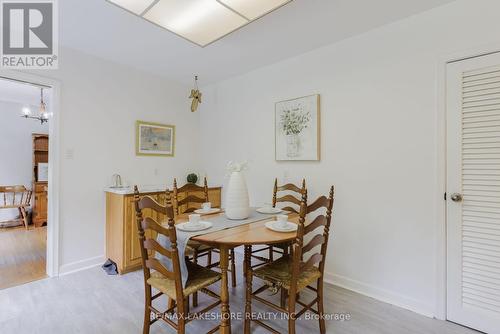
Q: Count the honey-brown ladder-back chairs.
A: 4